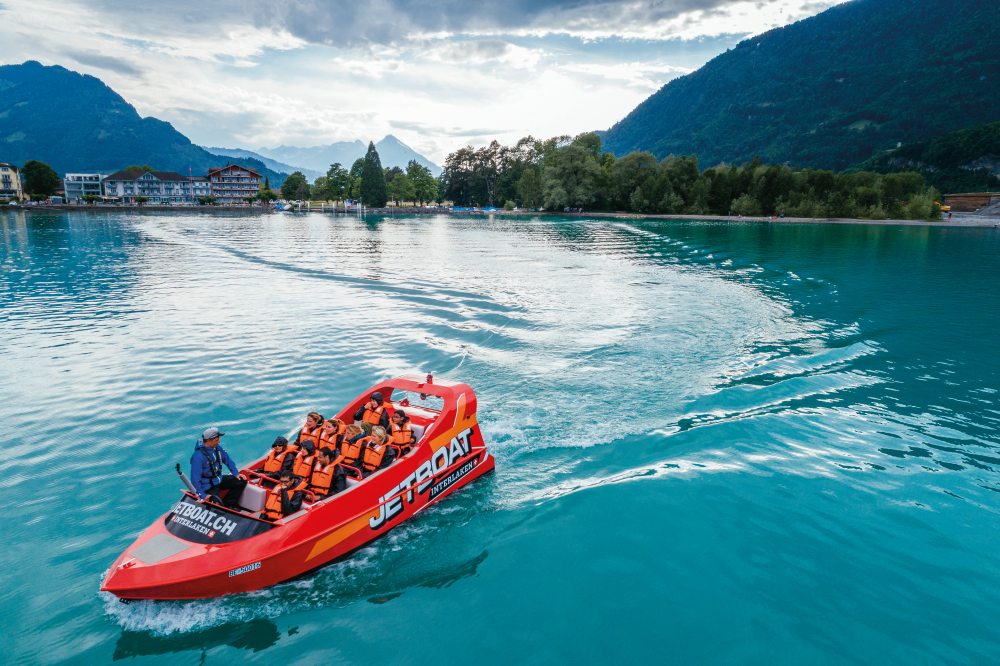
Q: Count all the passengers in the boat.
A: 10